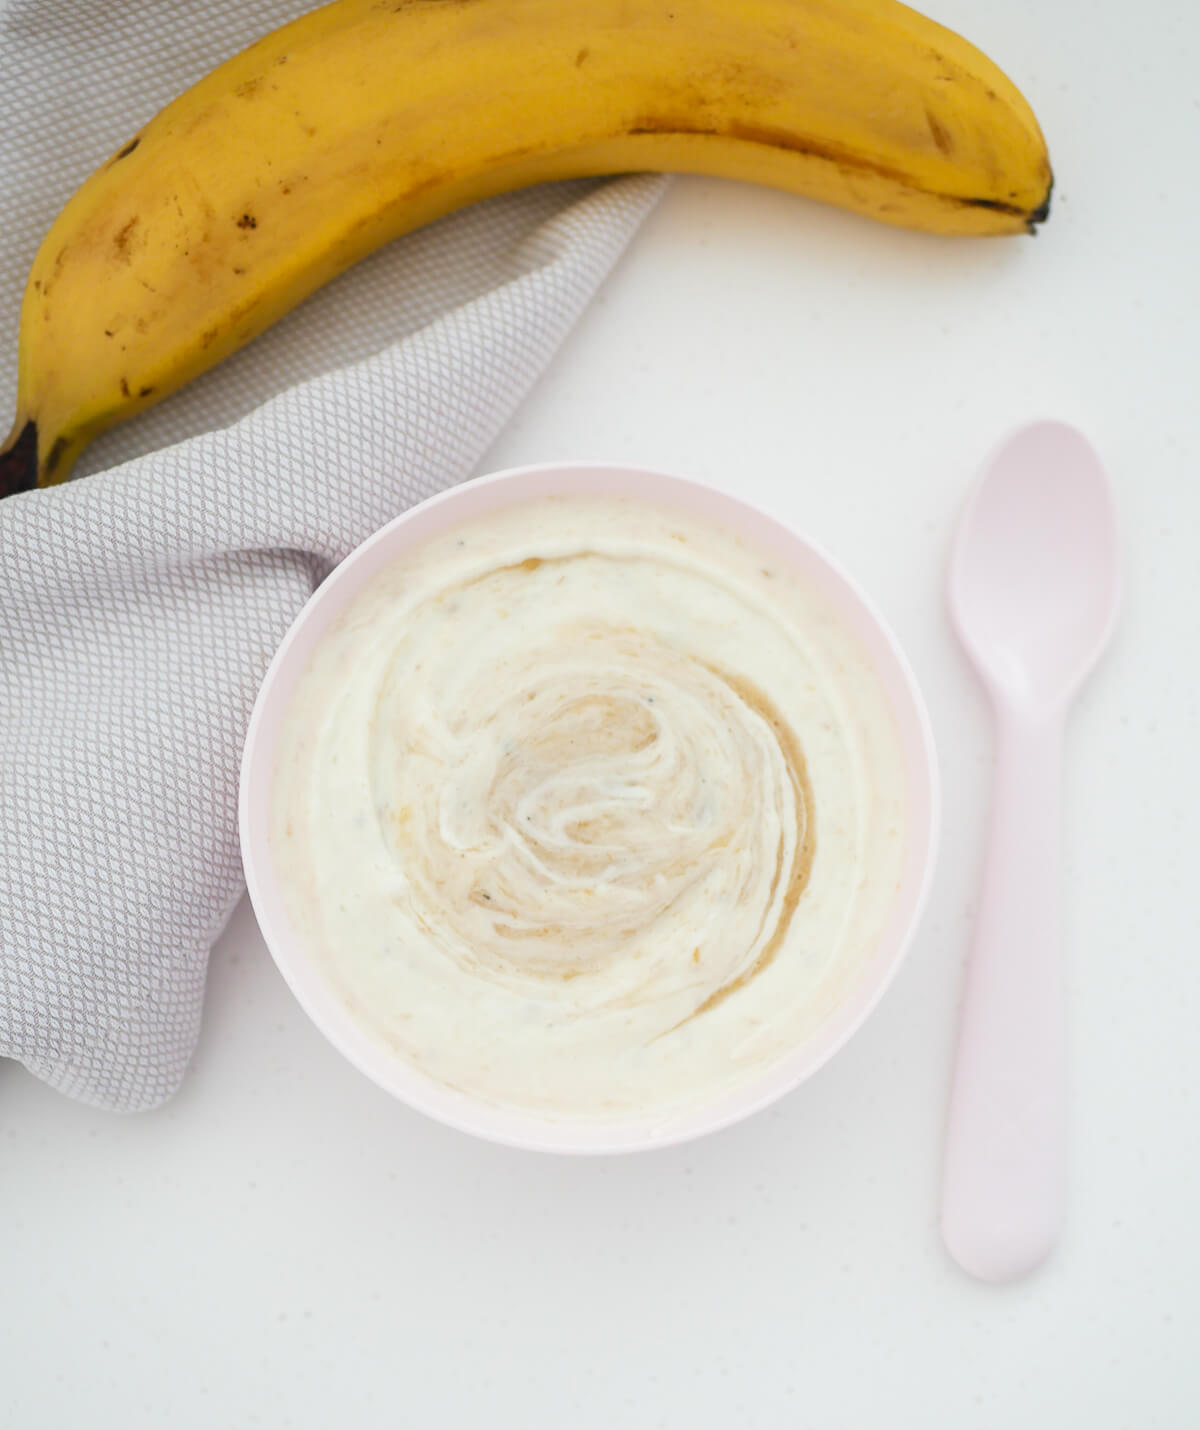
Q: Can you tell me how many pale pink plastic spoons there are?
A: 1